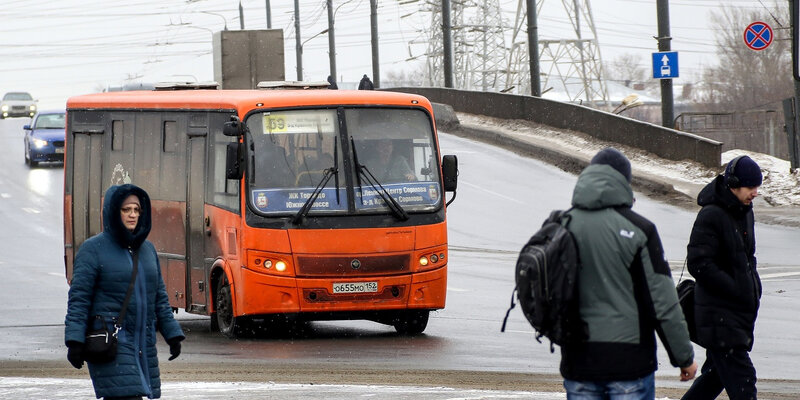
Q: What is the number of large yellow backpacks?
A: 0